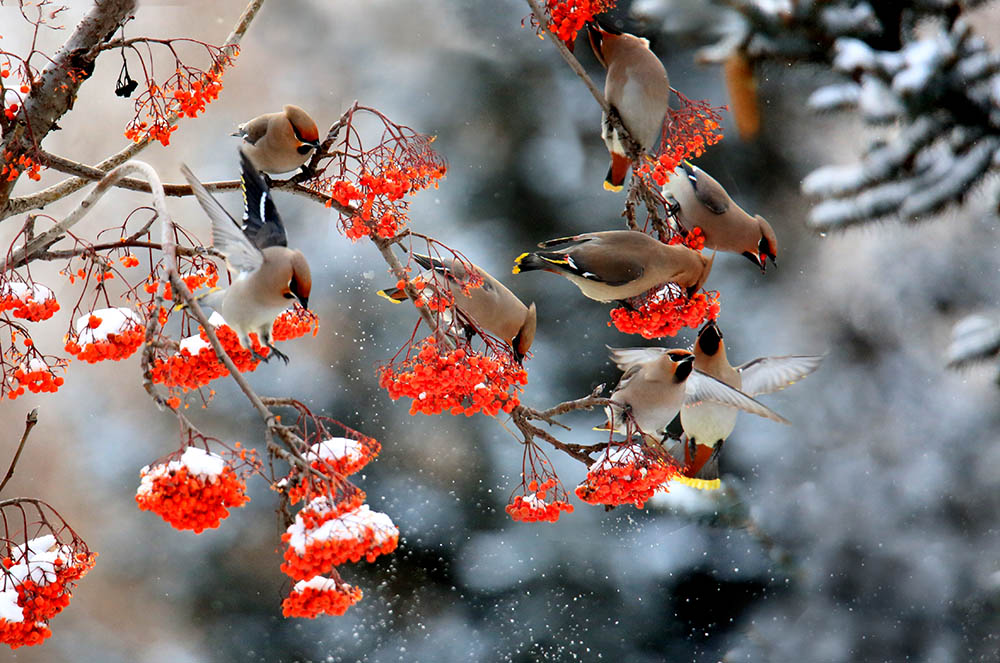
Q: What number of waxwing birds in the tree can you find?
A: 8